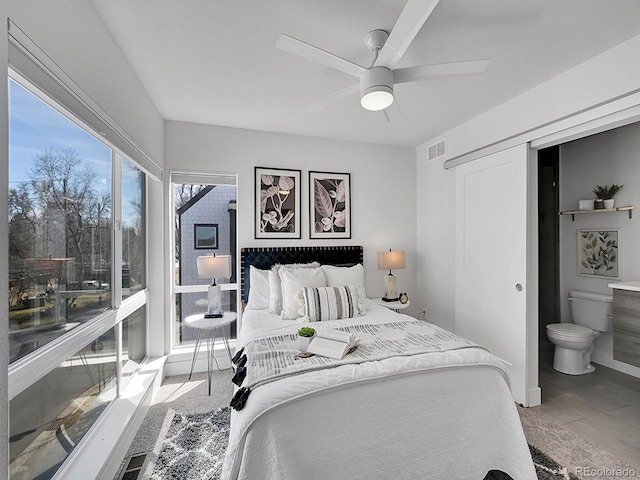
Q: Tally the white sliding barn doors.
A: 1